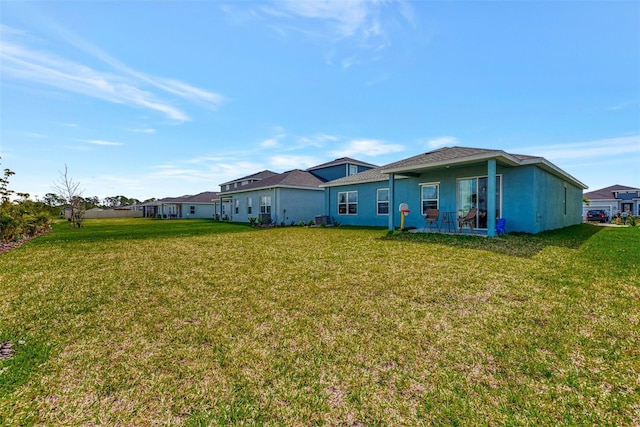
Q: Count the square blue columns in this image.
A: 2